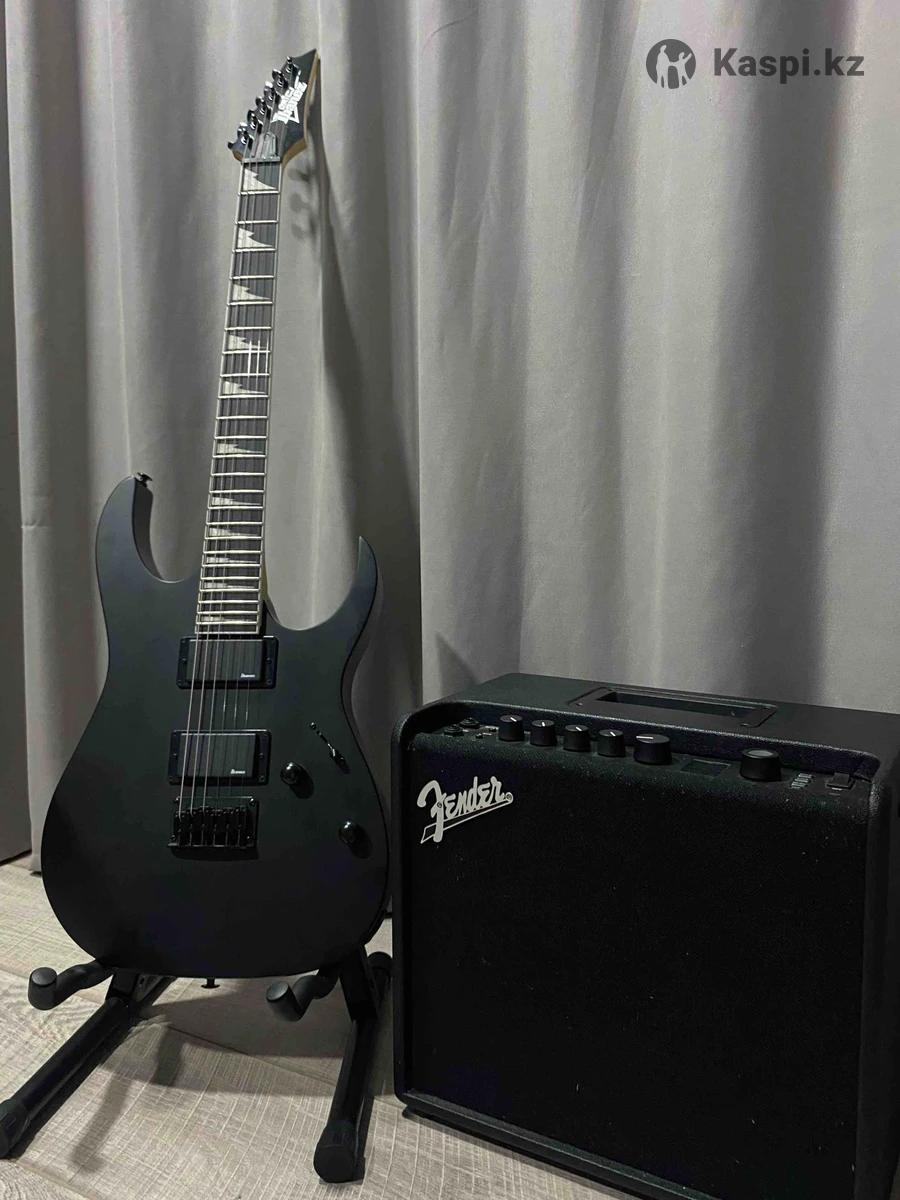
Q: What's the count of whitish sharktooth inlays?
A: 11